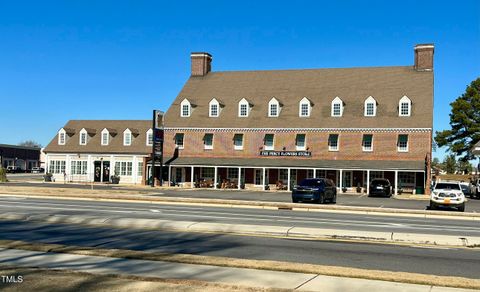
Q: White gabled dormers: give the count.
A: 13